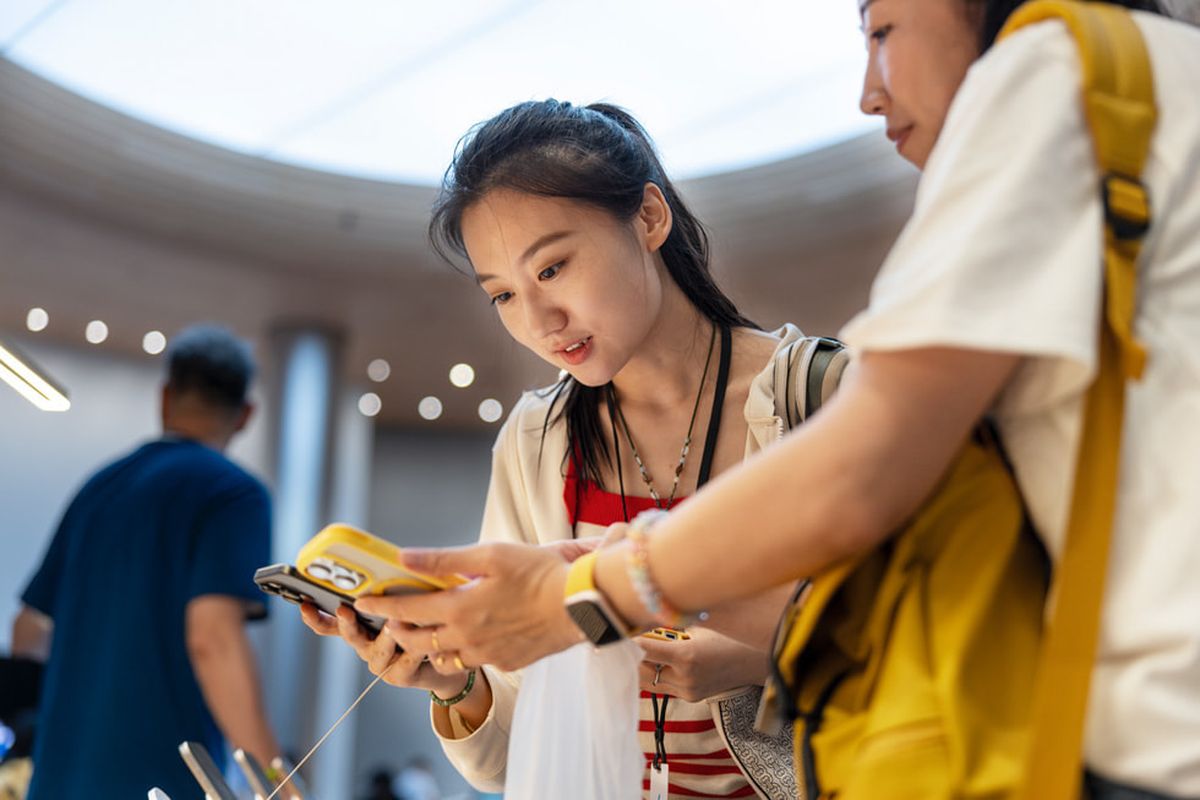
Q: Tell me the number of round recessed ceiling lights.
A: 8